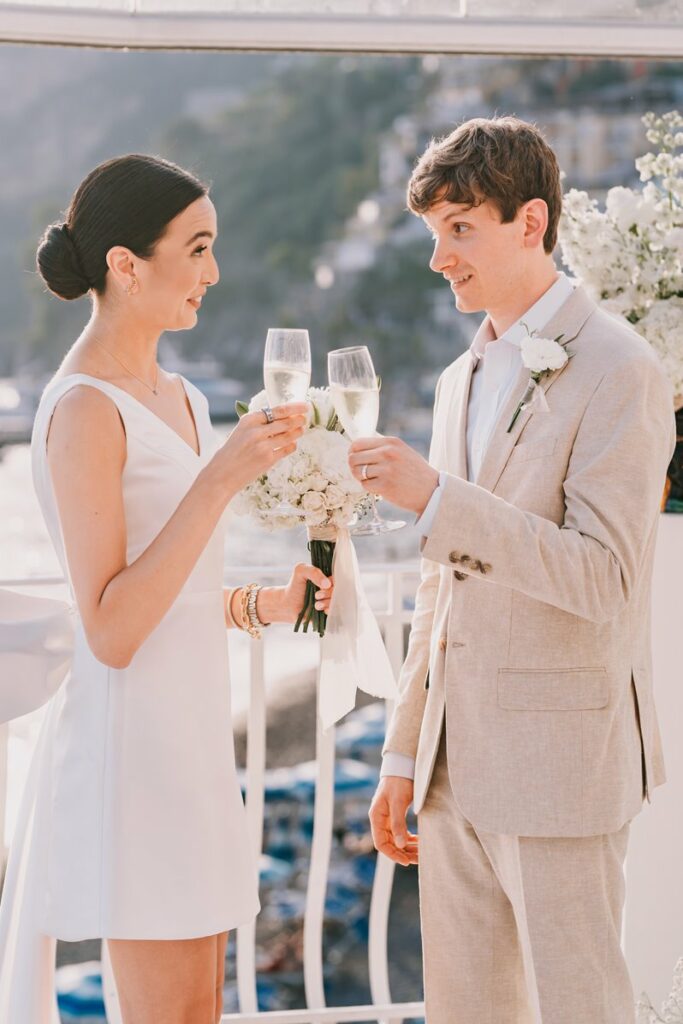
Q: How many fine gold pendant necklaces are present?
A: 1